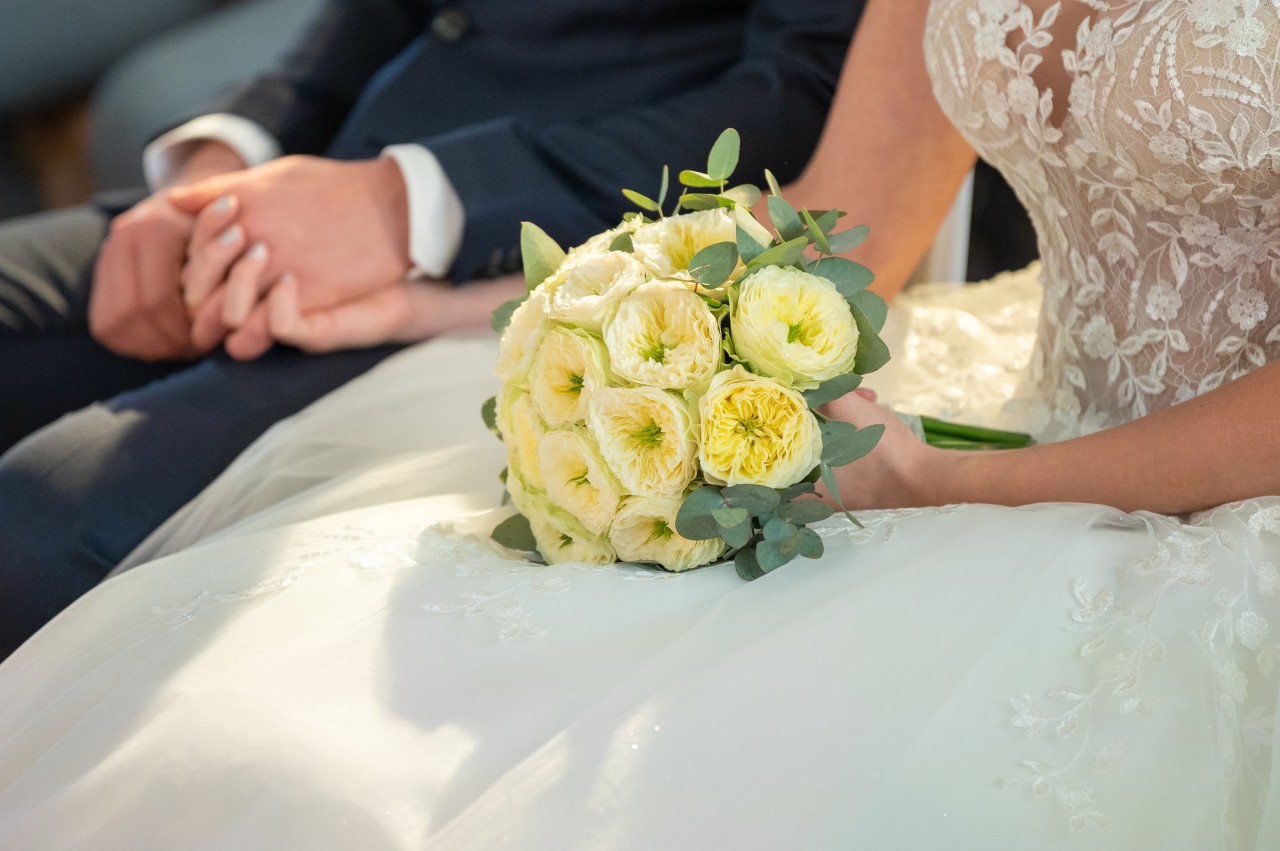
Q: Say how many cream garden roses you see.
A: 13